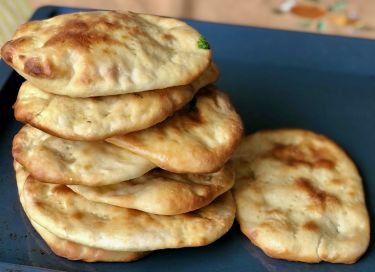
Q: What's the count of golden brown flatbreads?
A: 8